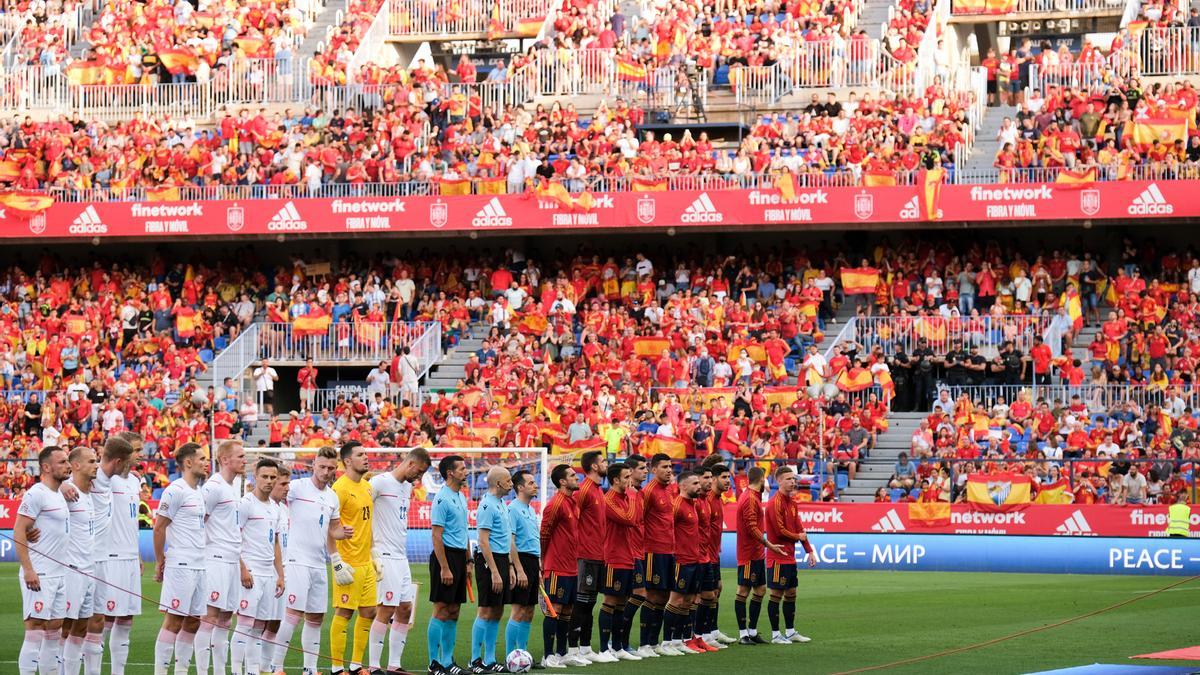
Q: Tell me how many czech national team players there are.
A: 11